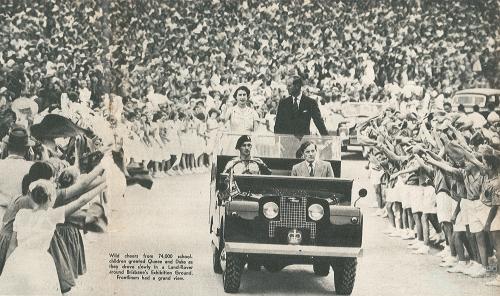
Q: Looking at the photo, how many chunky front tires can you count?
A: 2